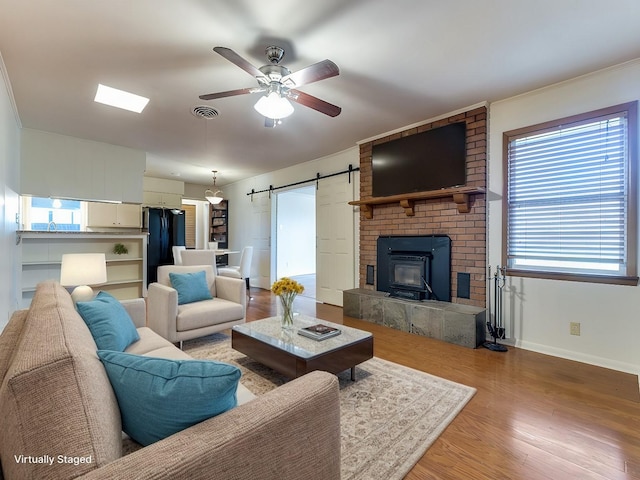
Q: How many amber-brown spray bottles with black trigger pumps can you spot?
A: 0